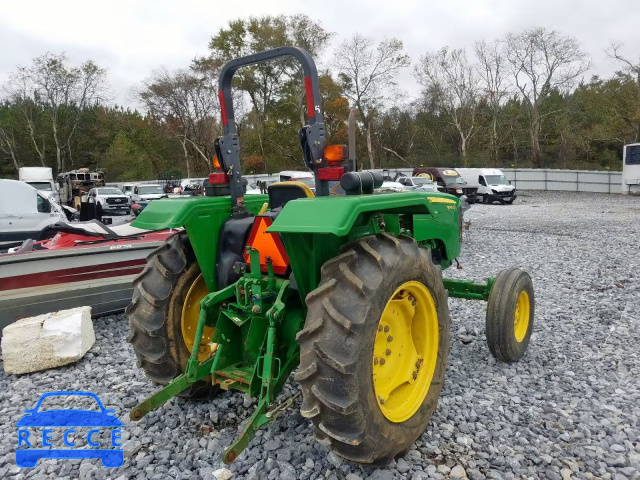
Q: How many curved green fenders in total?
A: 2